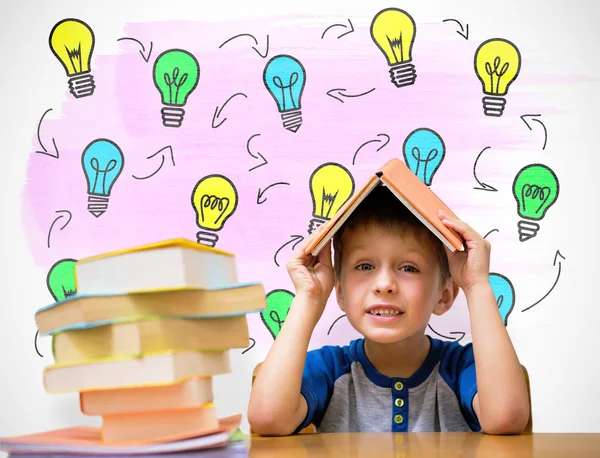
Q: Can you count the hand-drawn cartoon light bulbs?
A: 13